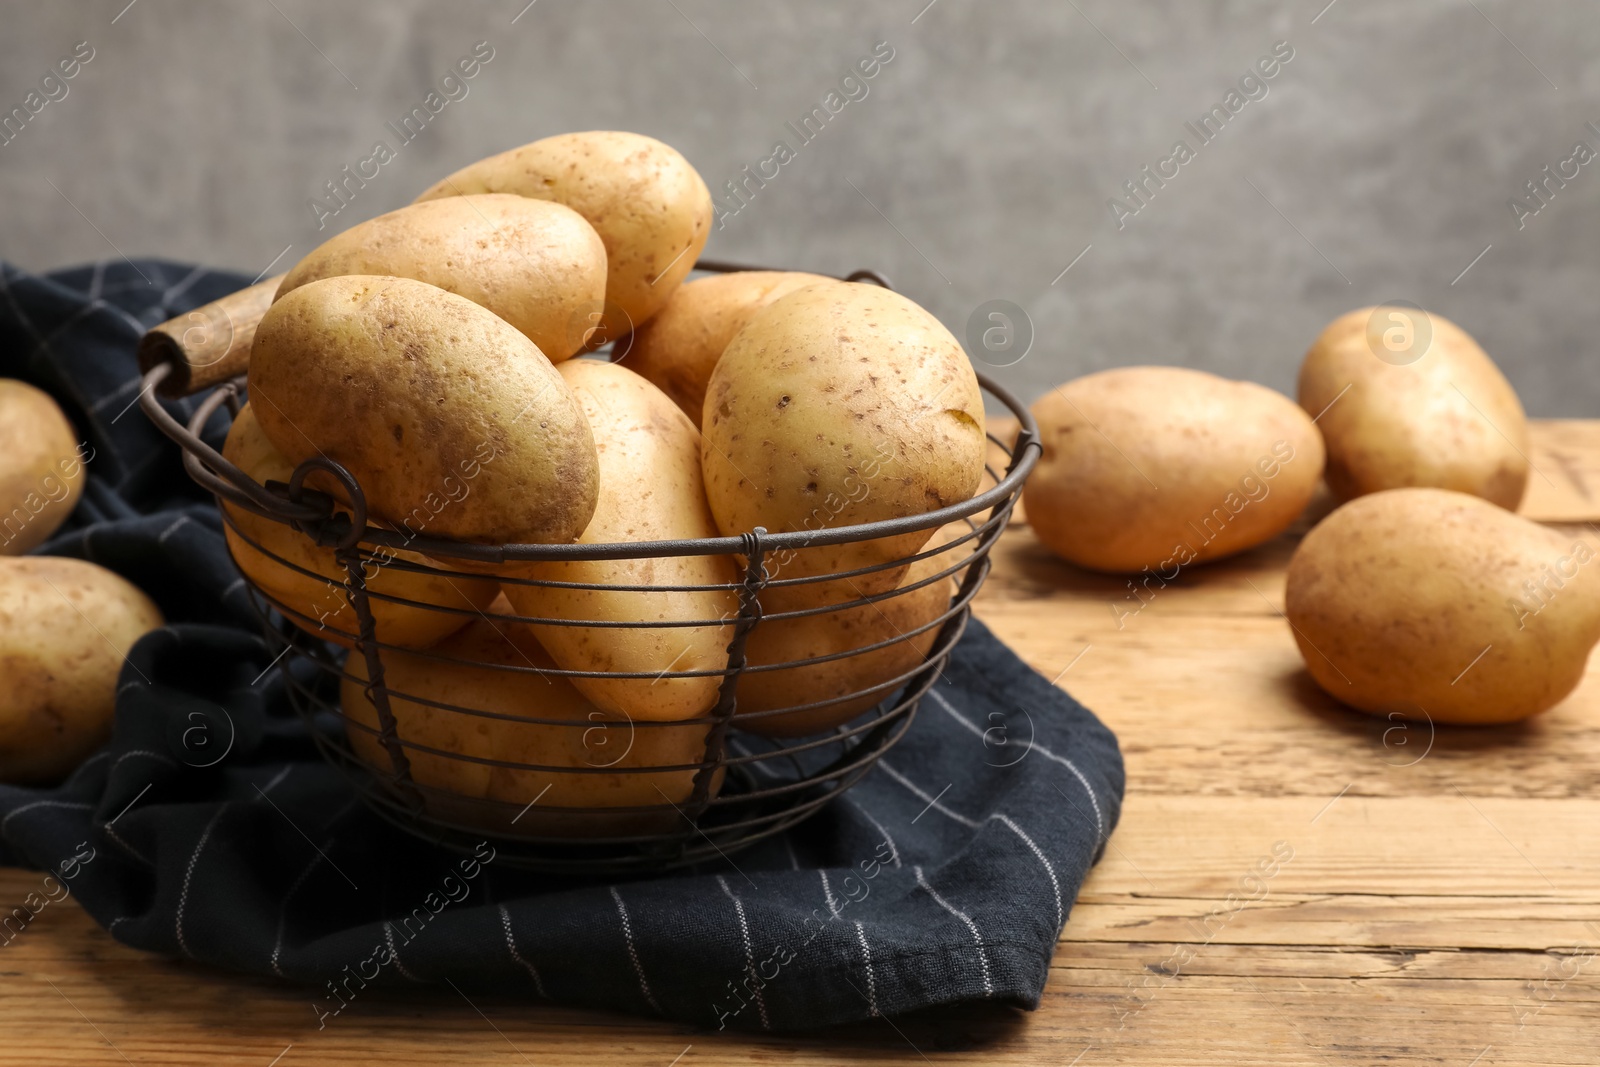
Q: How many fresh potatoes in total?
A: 14